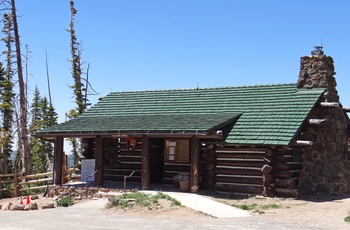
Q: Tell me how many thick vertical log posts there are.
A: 4